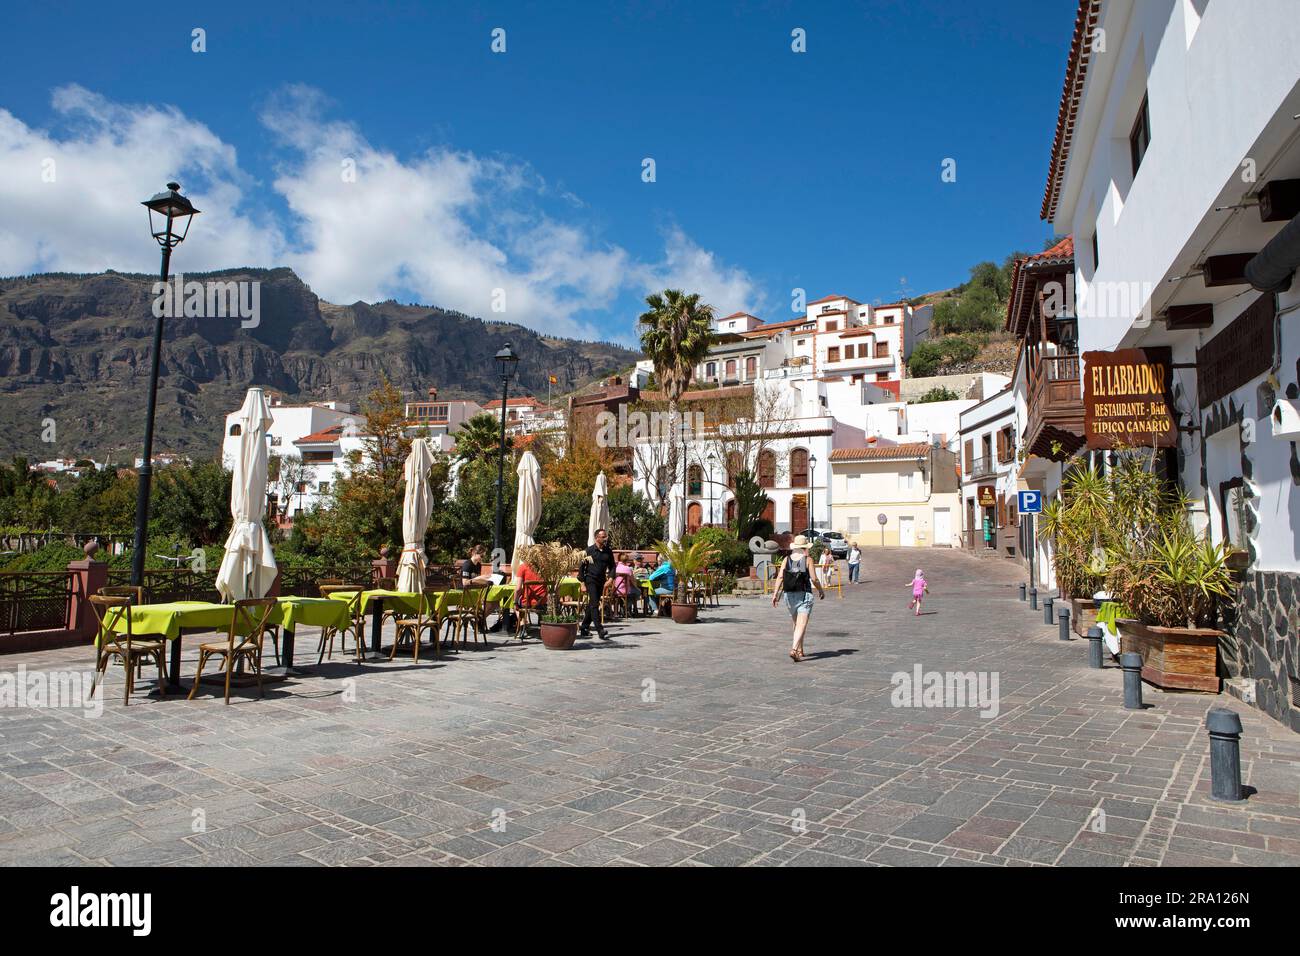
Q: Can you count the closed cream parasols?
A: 5